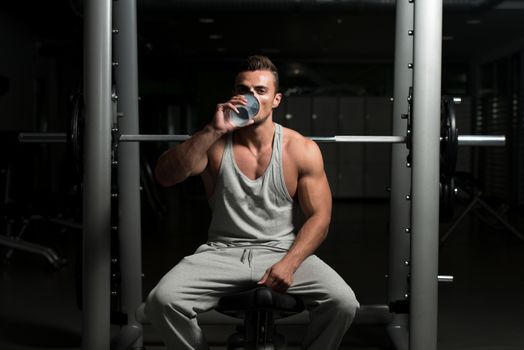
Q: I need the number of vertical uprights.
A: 4